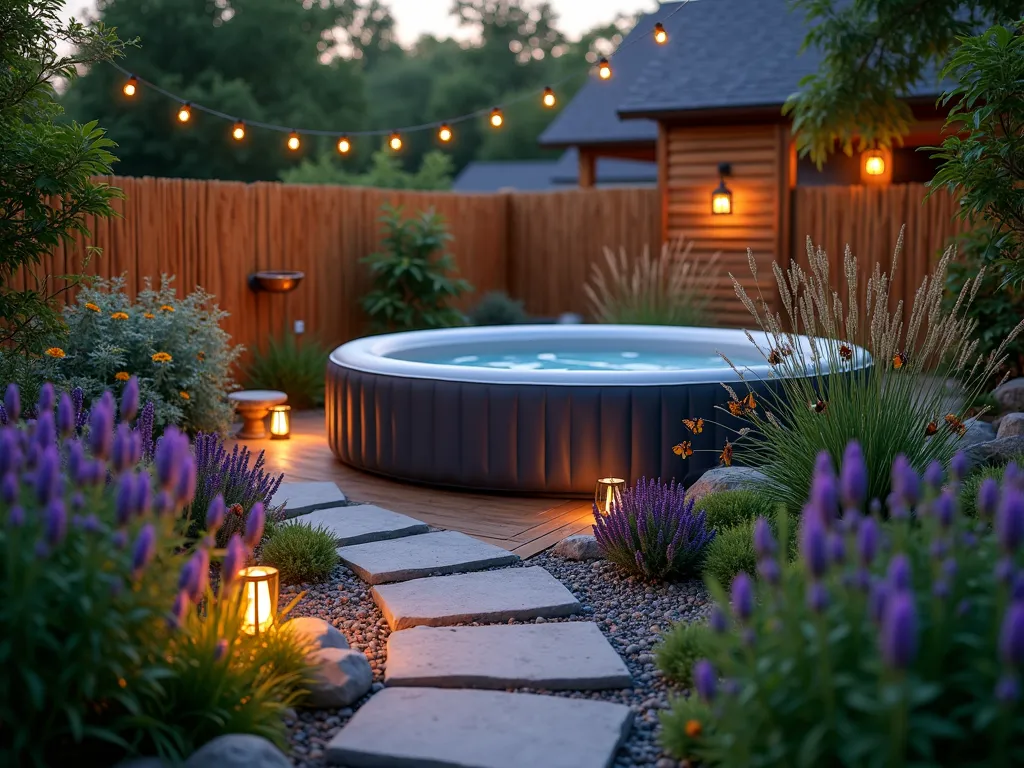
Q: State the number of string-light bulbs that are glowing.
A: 11